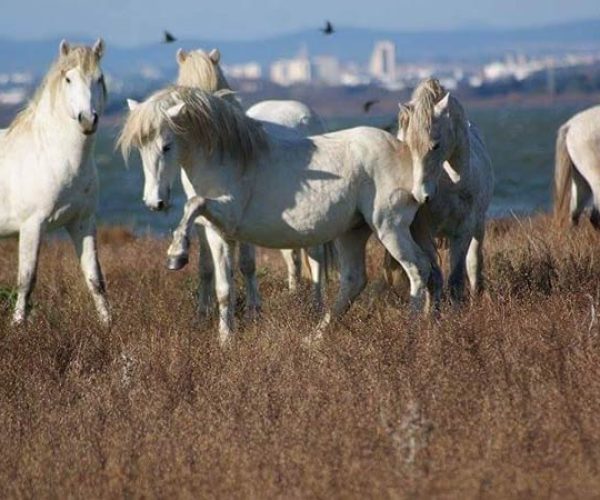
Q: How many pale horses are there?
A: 5